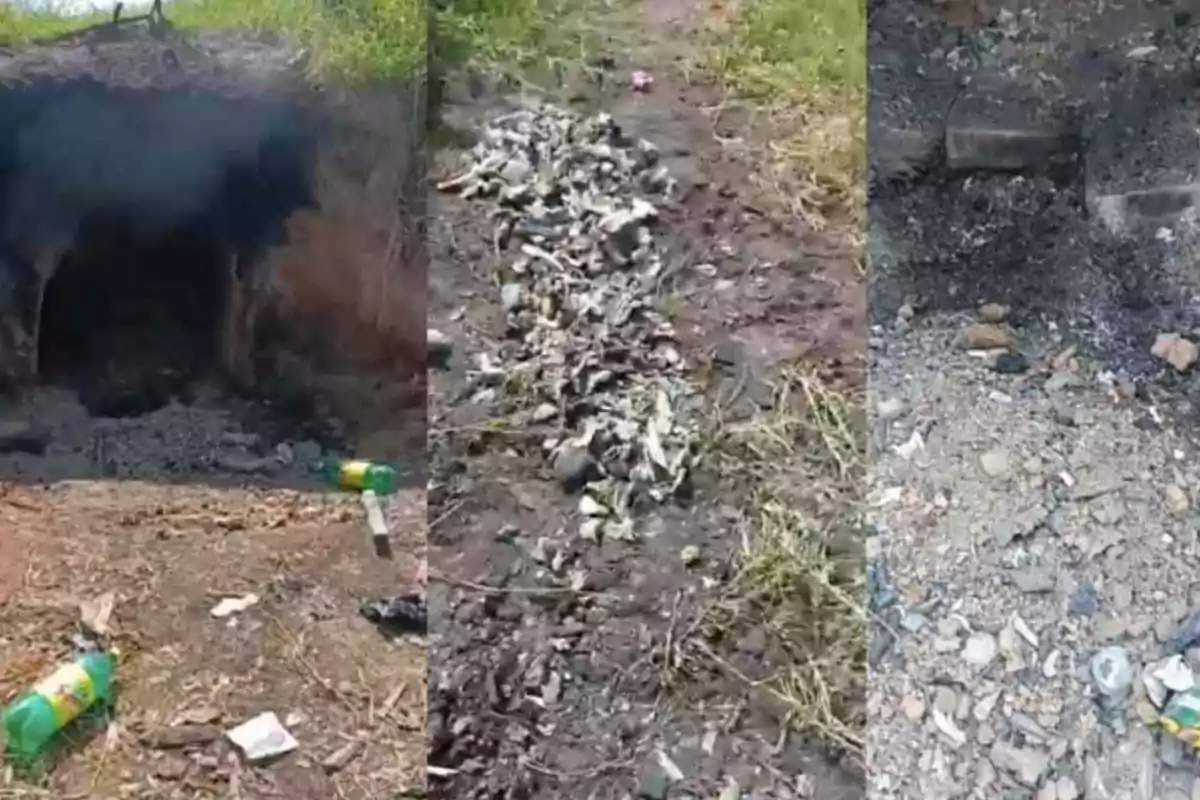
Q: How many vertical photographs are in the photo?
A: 3